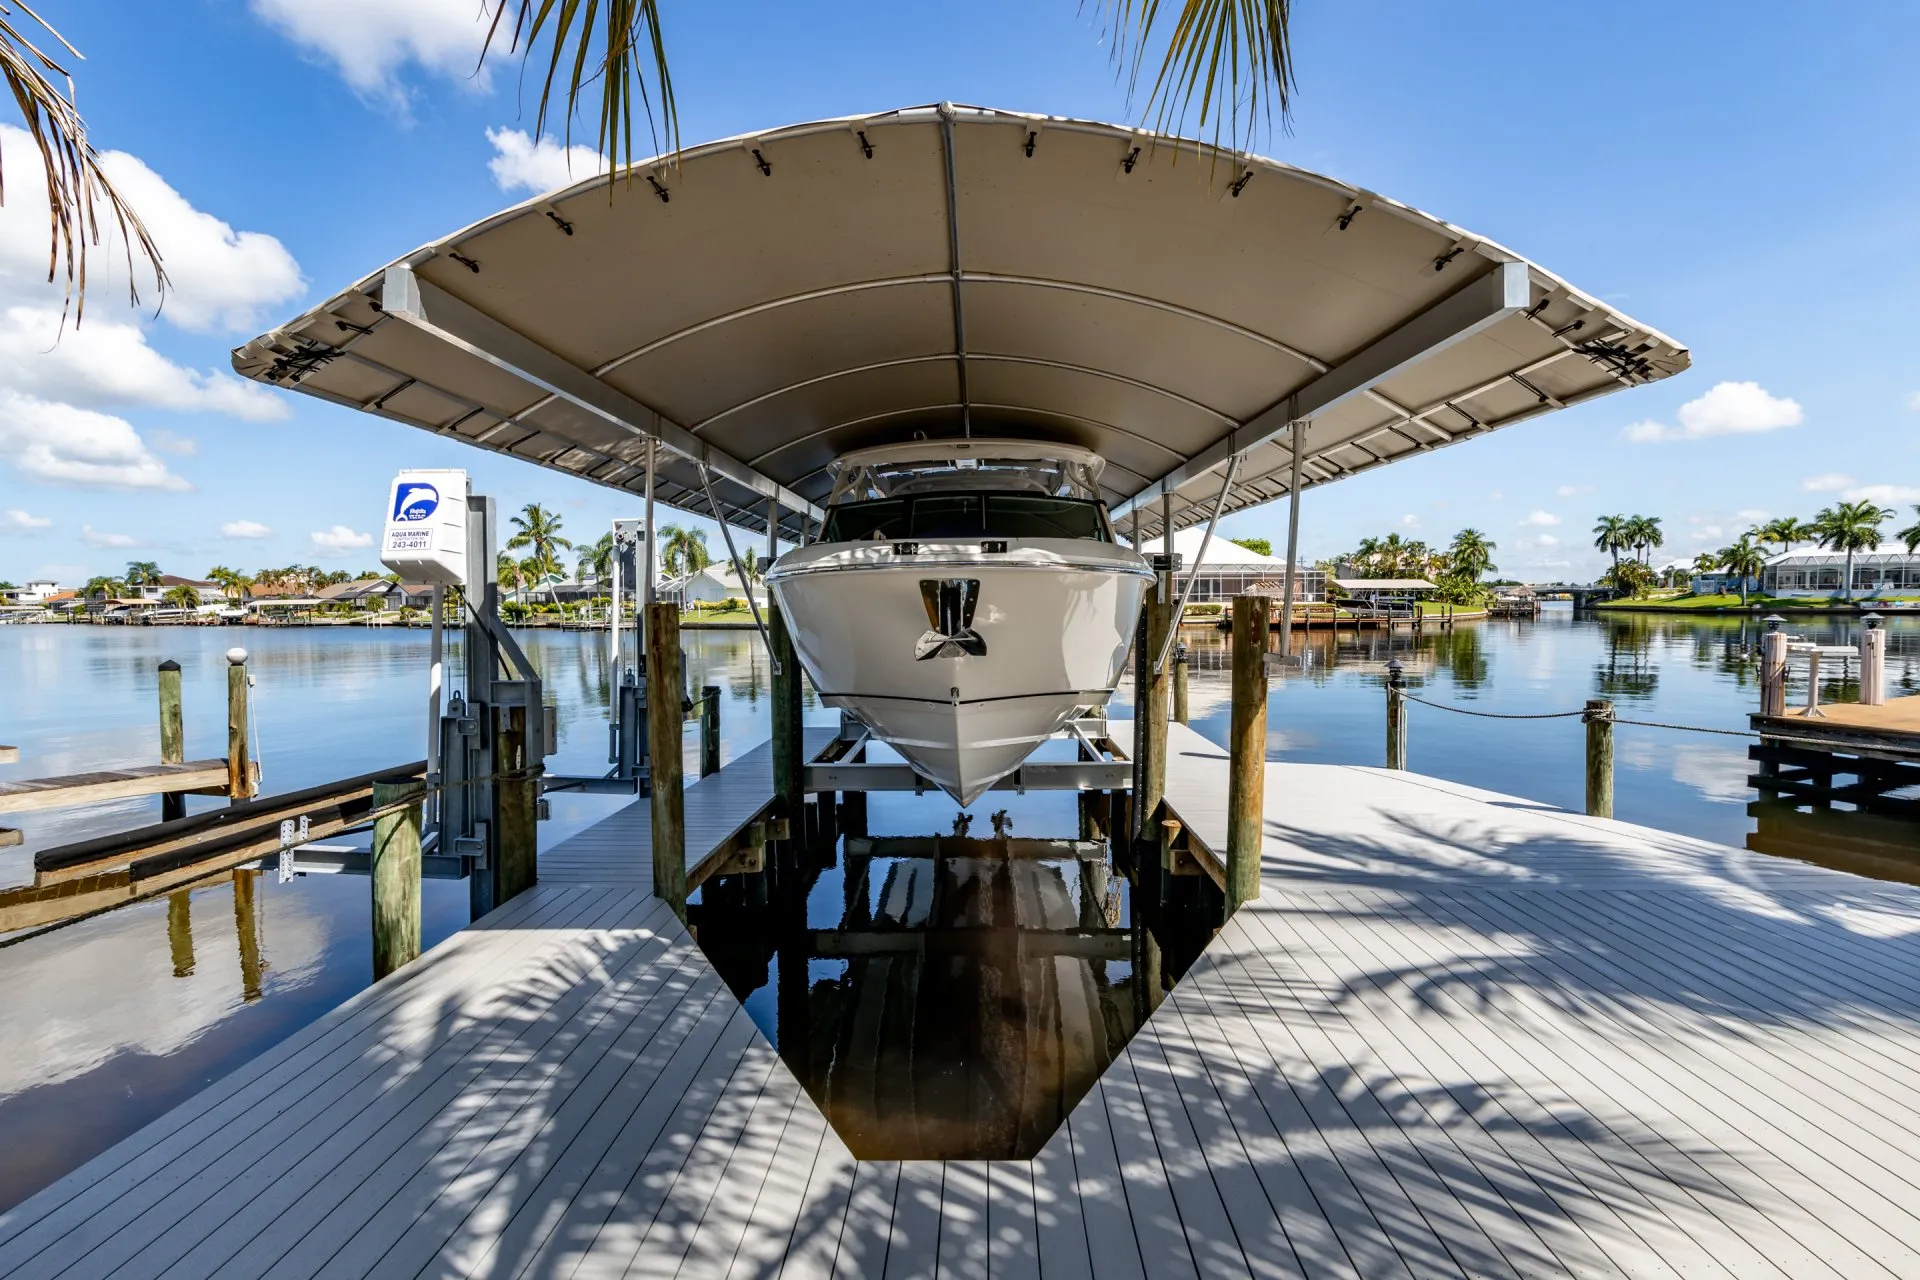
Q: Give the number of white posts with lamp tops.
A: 2